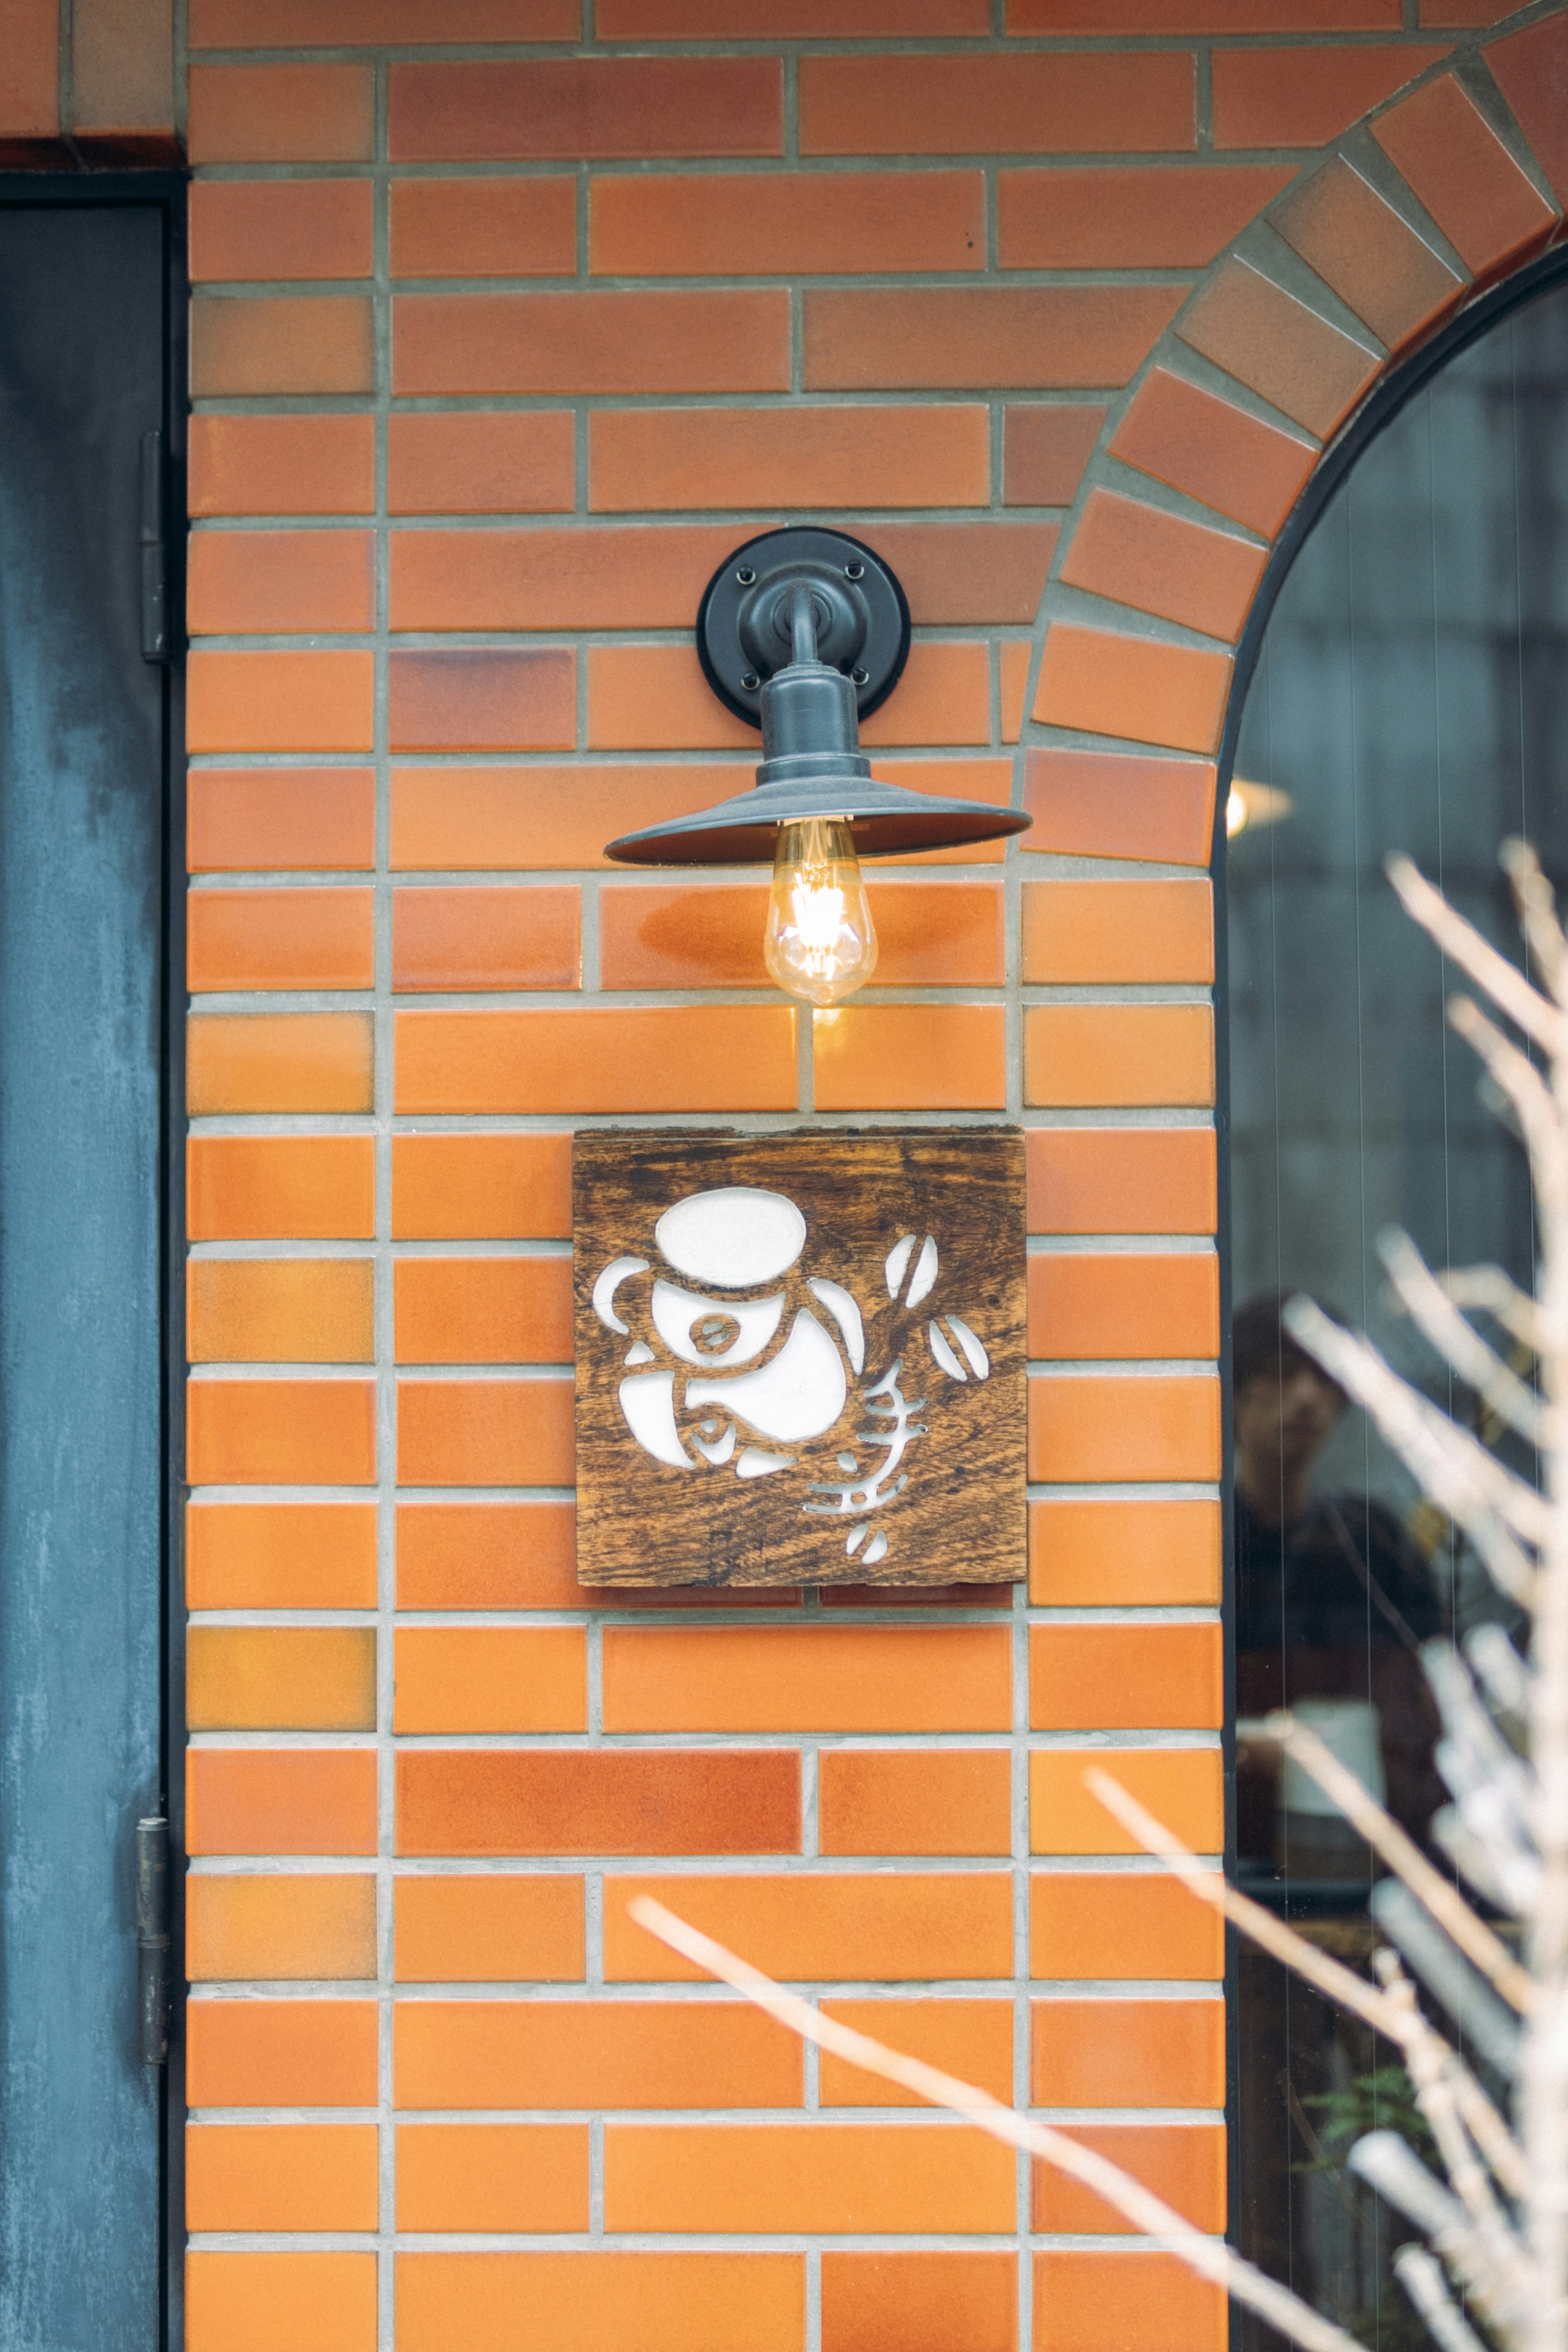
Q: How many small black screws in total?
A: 4